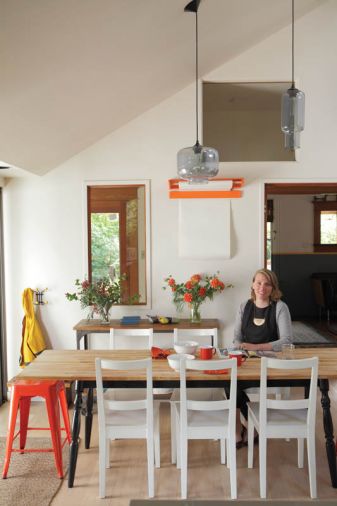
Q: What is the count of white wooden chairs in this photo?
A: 6